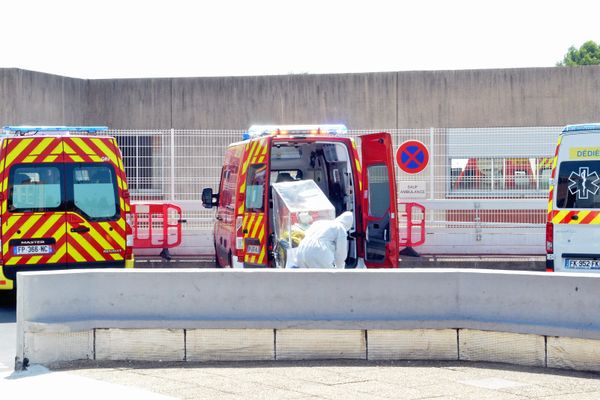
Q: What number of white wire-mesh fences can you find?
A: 1